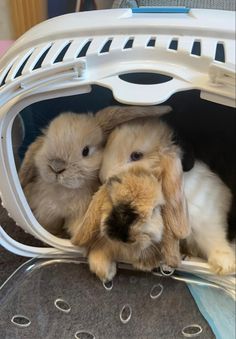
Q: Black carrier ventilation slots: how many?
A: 11